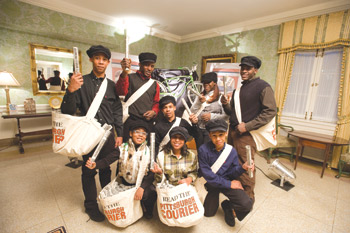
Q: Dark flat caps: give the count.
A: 8